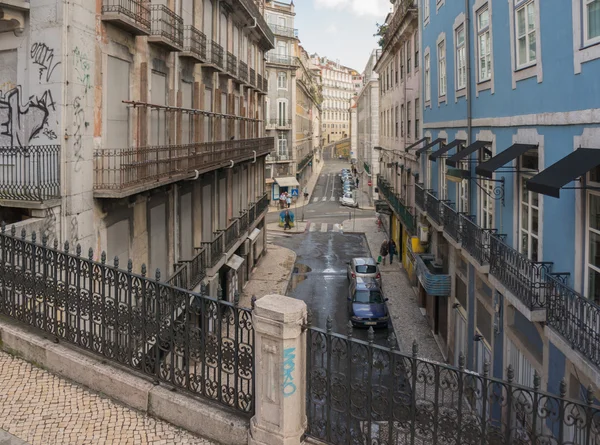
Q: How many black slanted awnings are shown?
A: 6